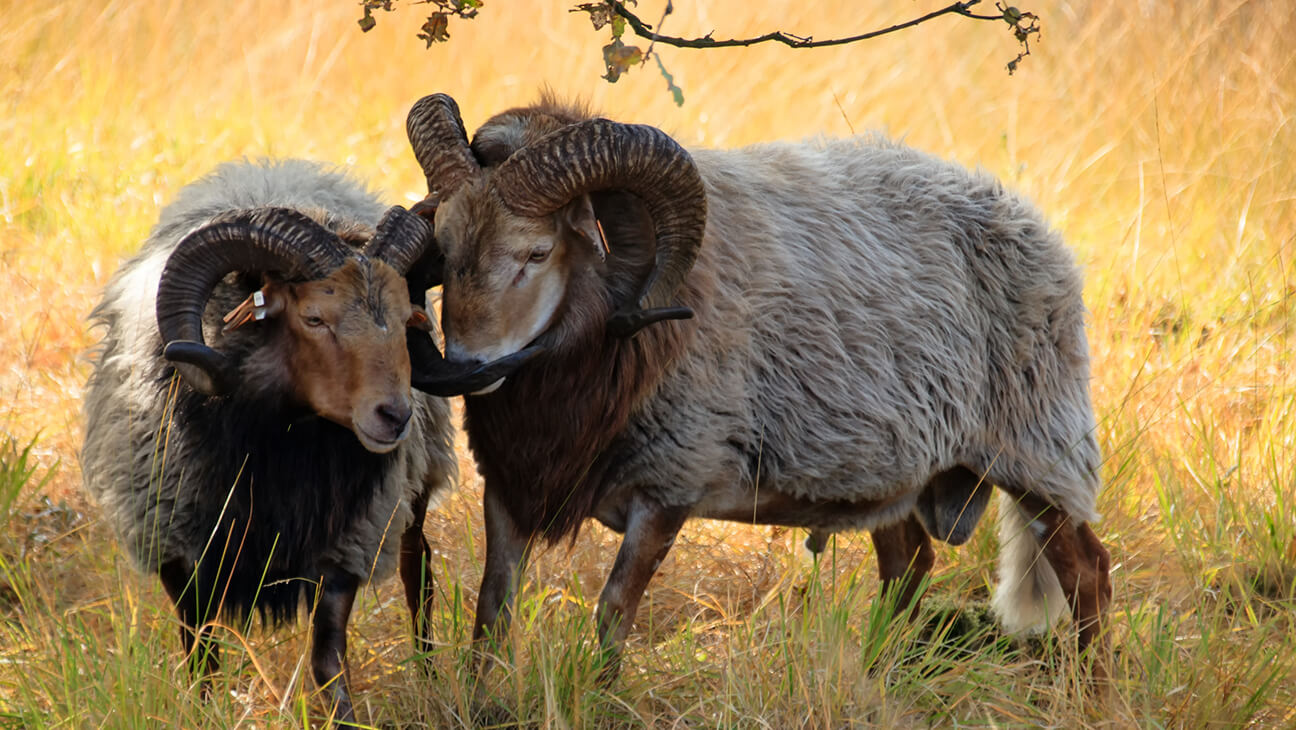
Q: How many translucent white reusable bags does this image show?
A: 0